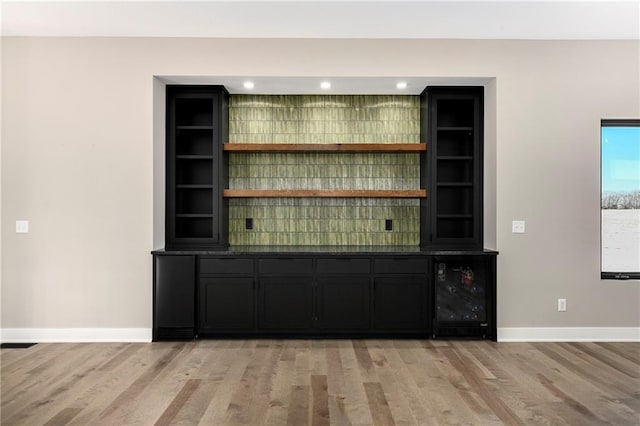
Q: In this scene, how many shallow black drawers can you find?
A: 4